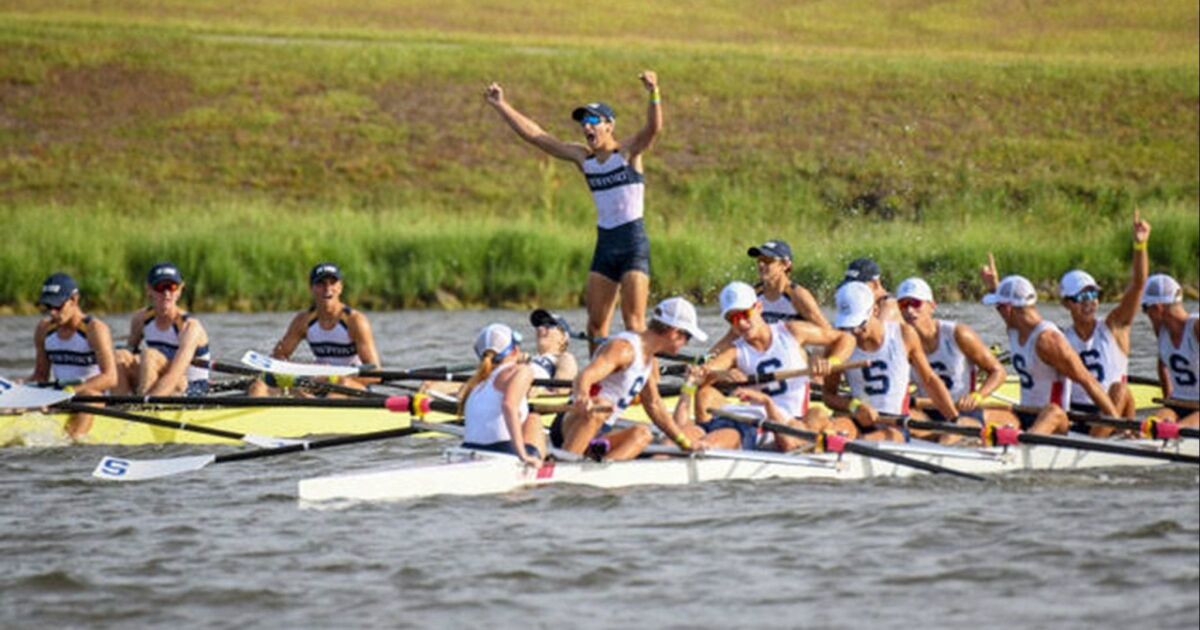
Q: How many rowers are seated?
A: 14